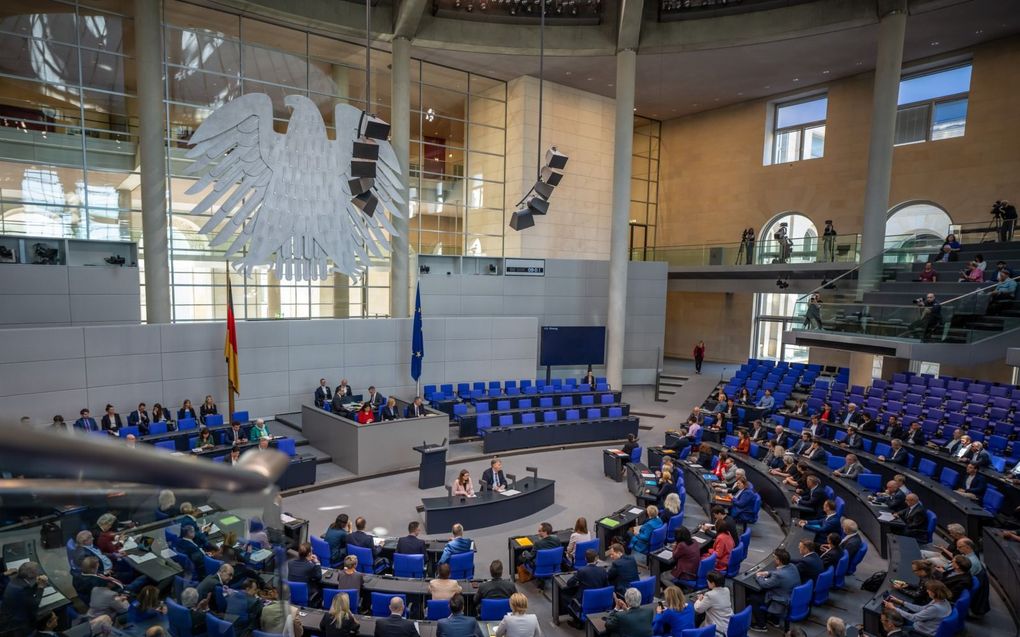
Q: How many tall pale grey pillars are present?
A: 4